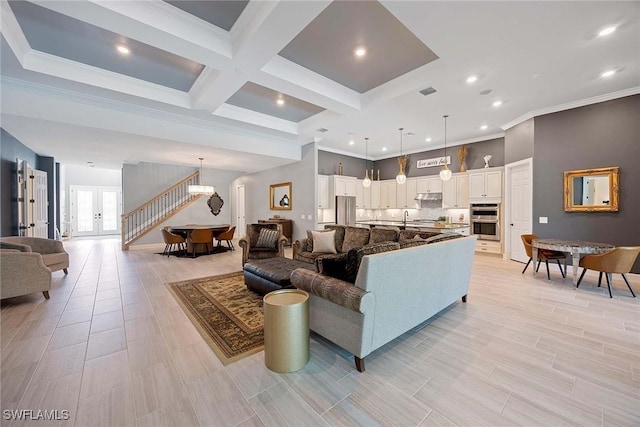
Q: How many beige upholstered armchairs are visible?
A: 2